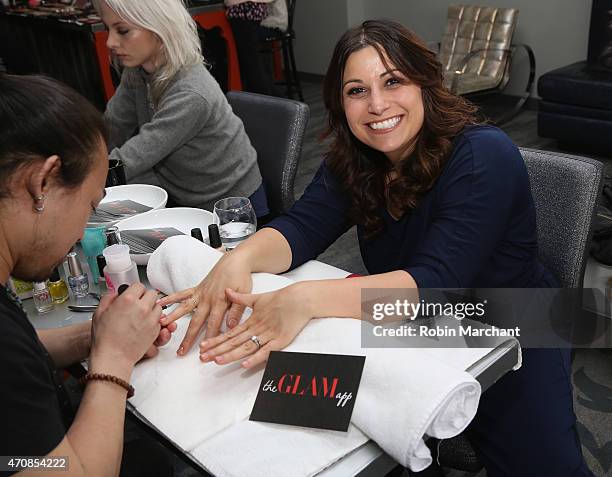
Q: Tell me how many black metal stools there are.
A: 1